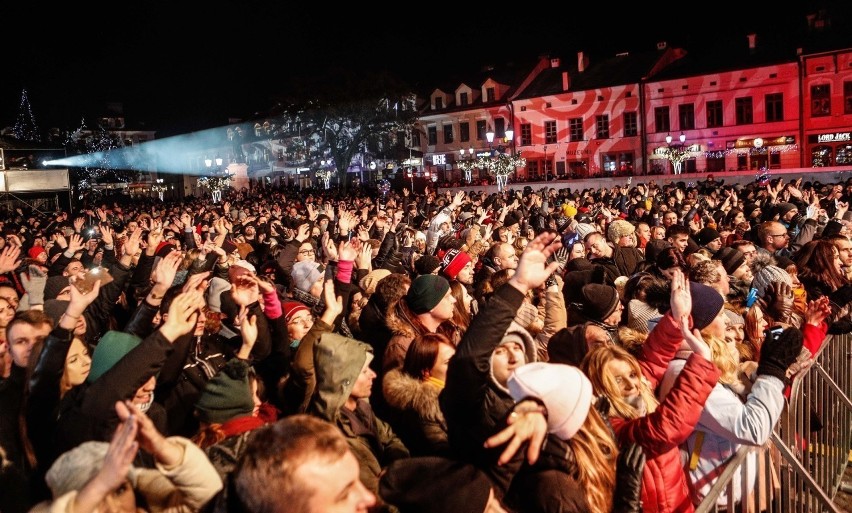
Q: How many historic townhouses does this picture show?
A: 4